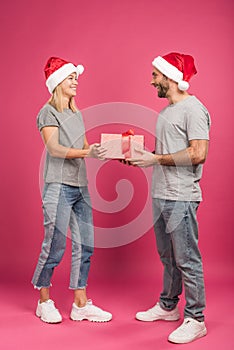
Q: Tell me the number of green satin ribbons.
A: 0